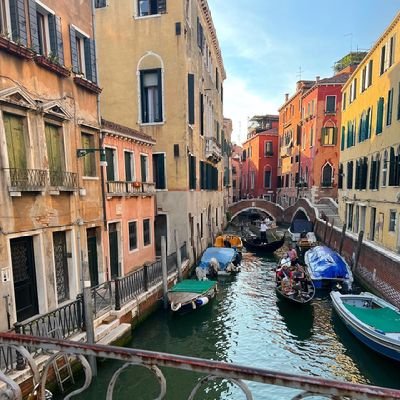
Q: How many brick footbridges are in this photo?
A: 2